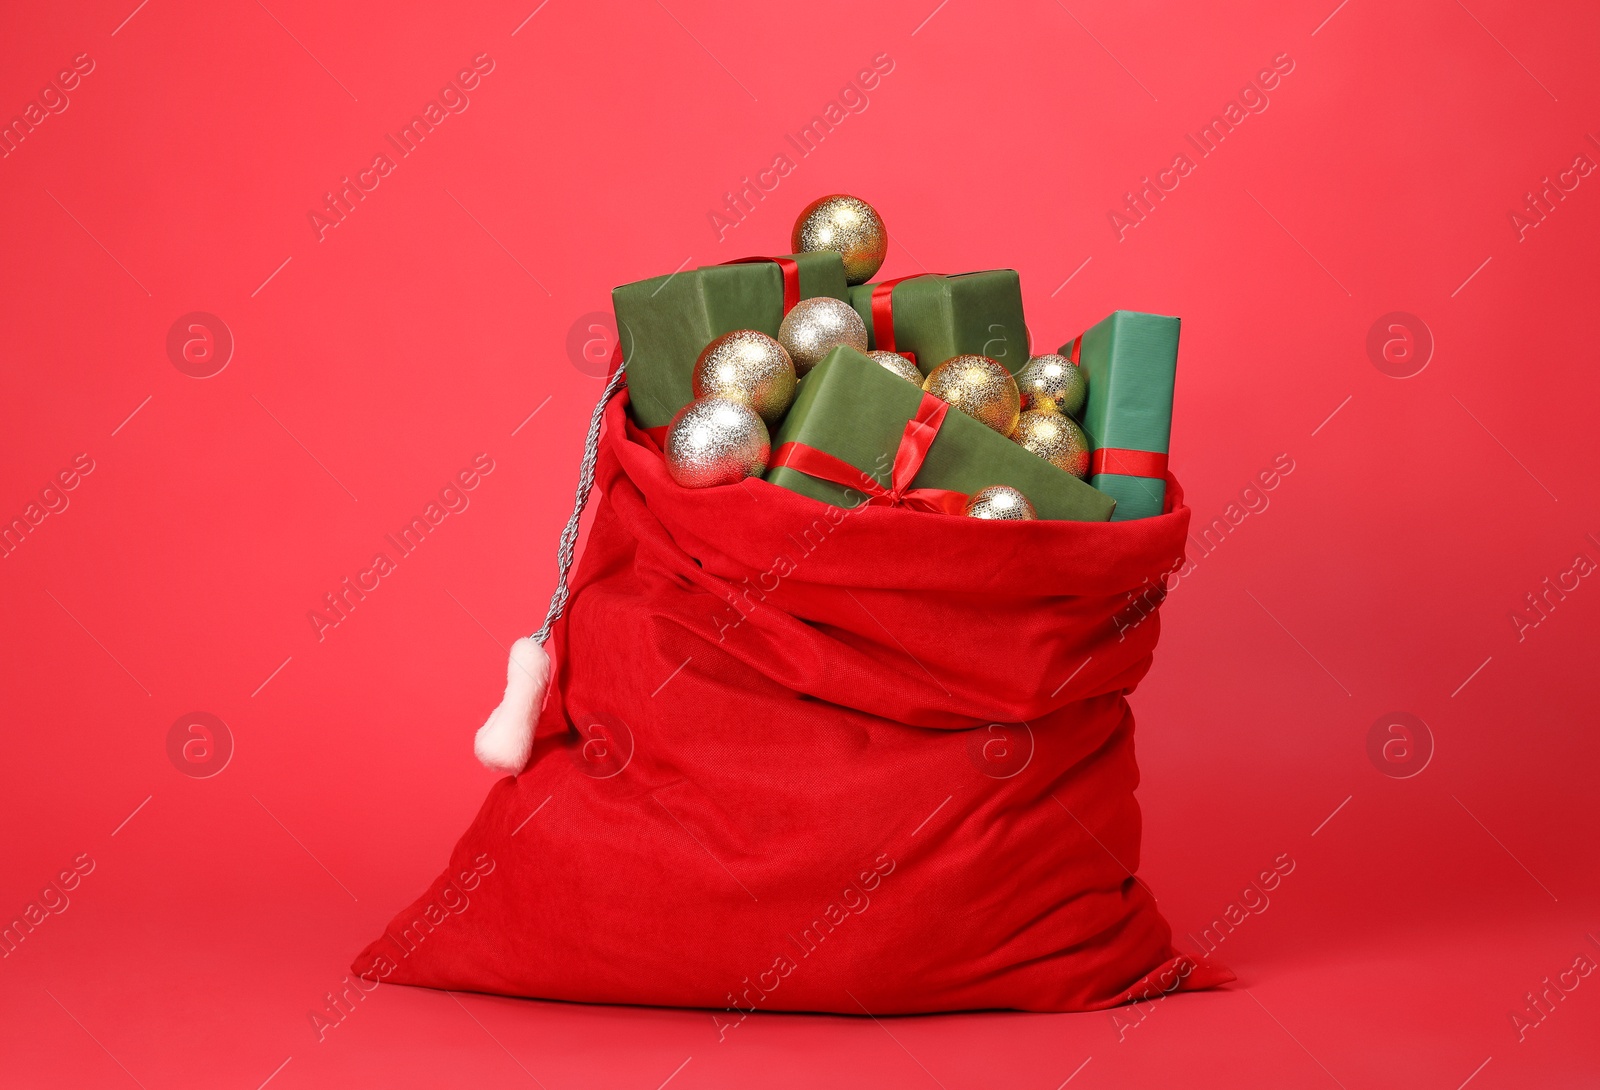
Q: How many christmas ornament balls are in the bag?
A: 9